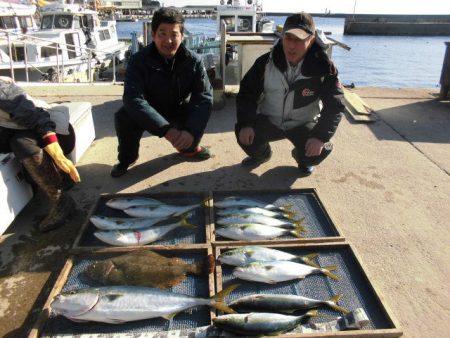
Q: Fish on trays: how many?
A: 14